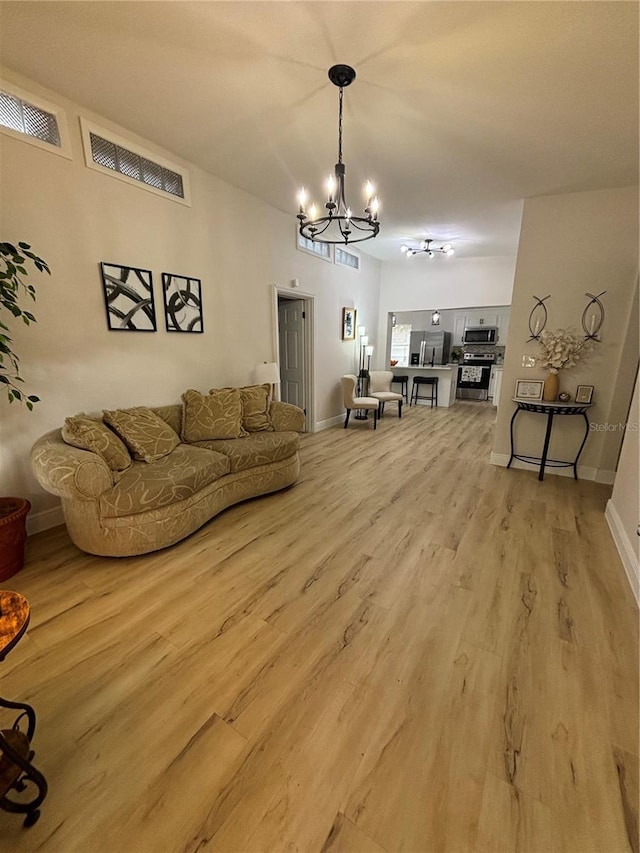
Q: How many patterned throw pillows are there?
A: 4